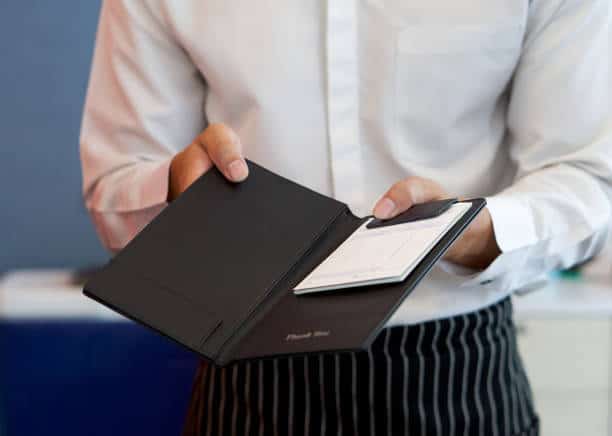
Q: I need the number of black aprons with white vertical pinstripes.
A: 1